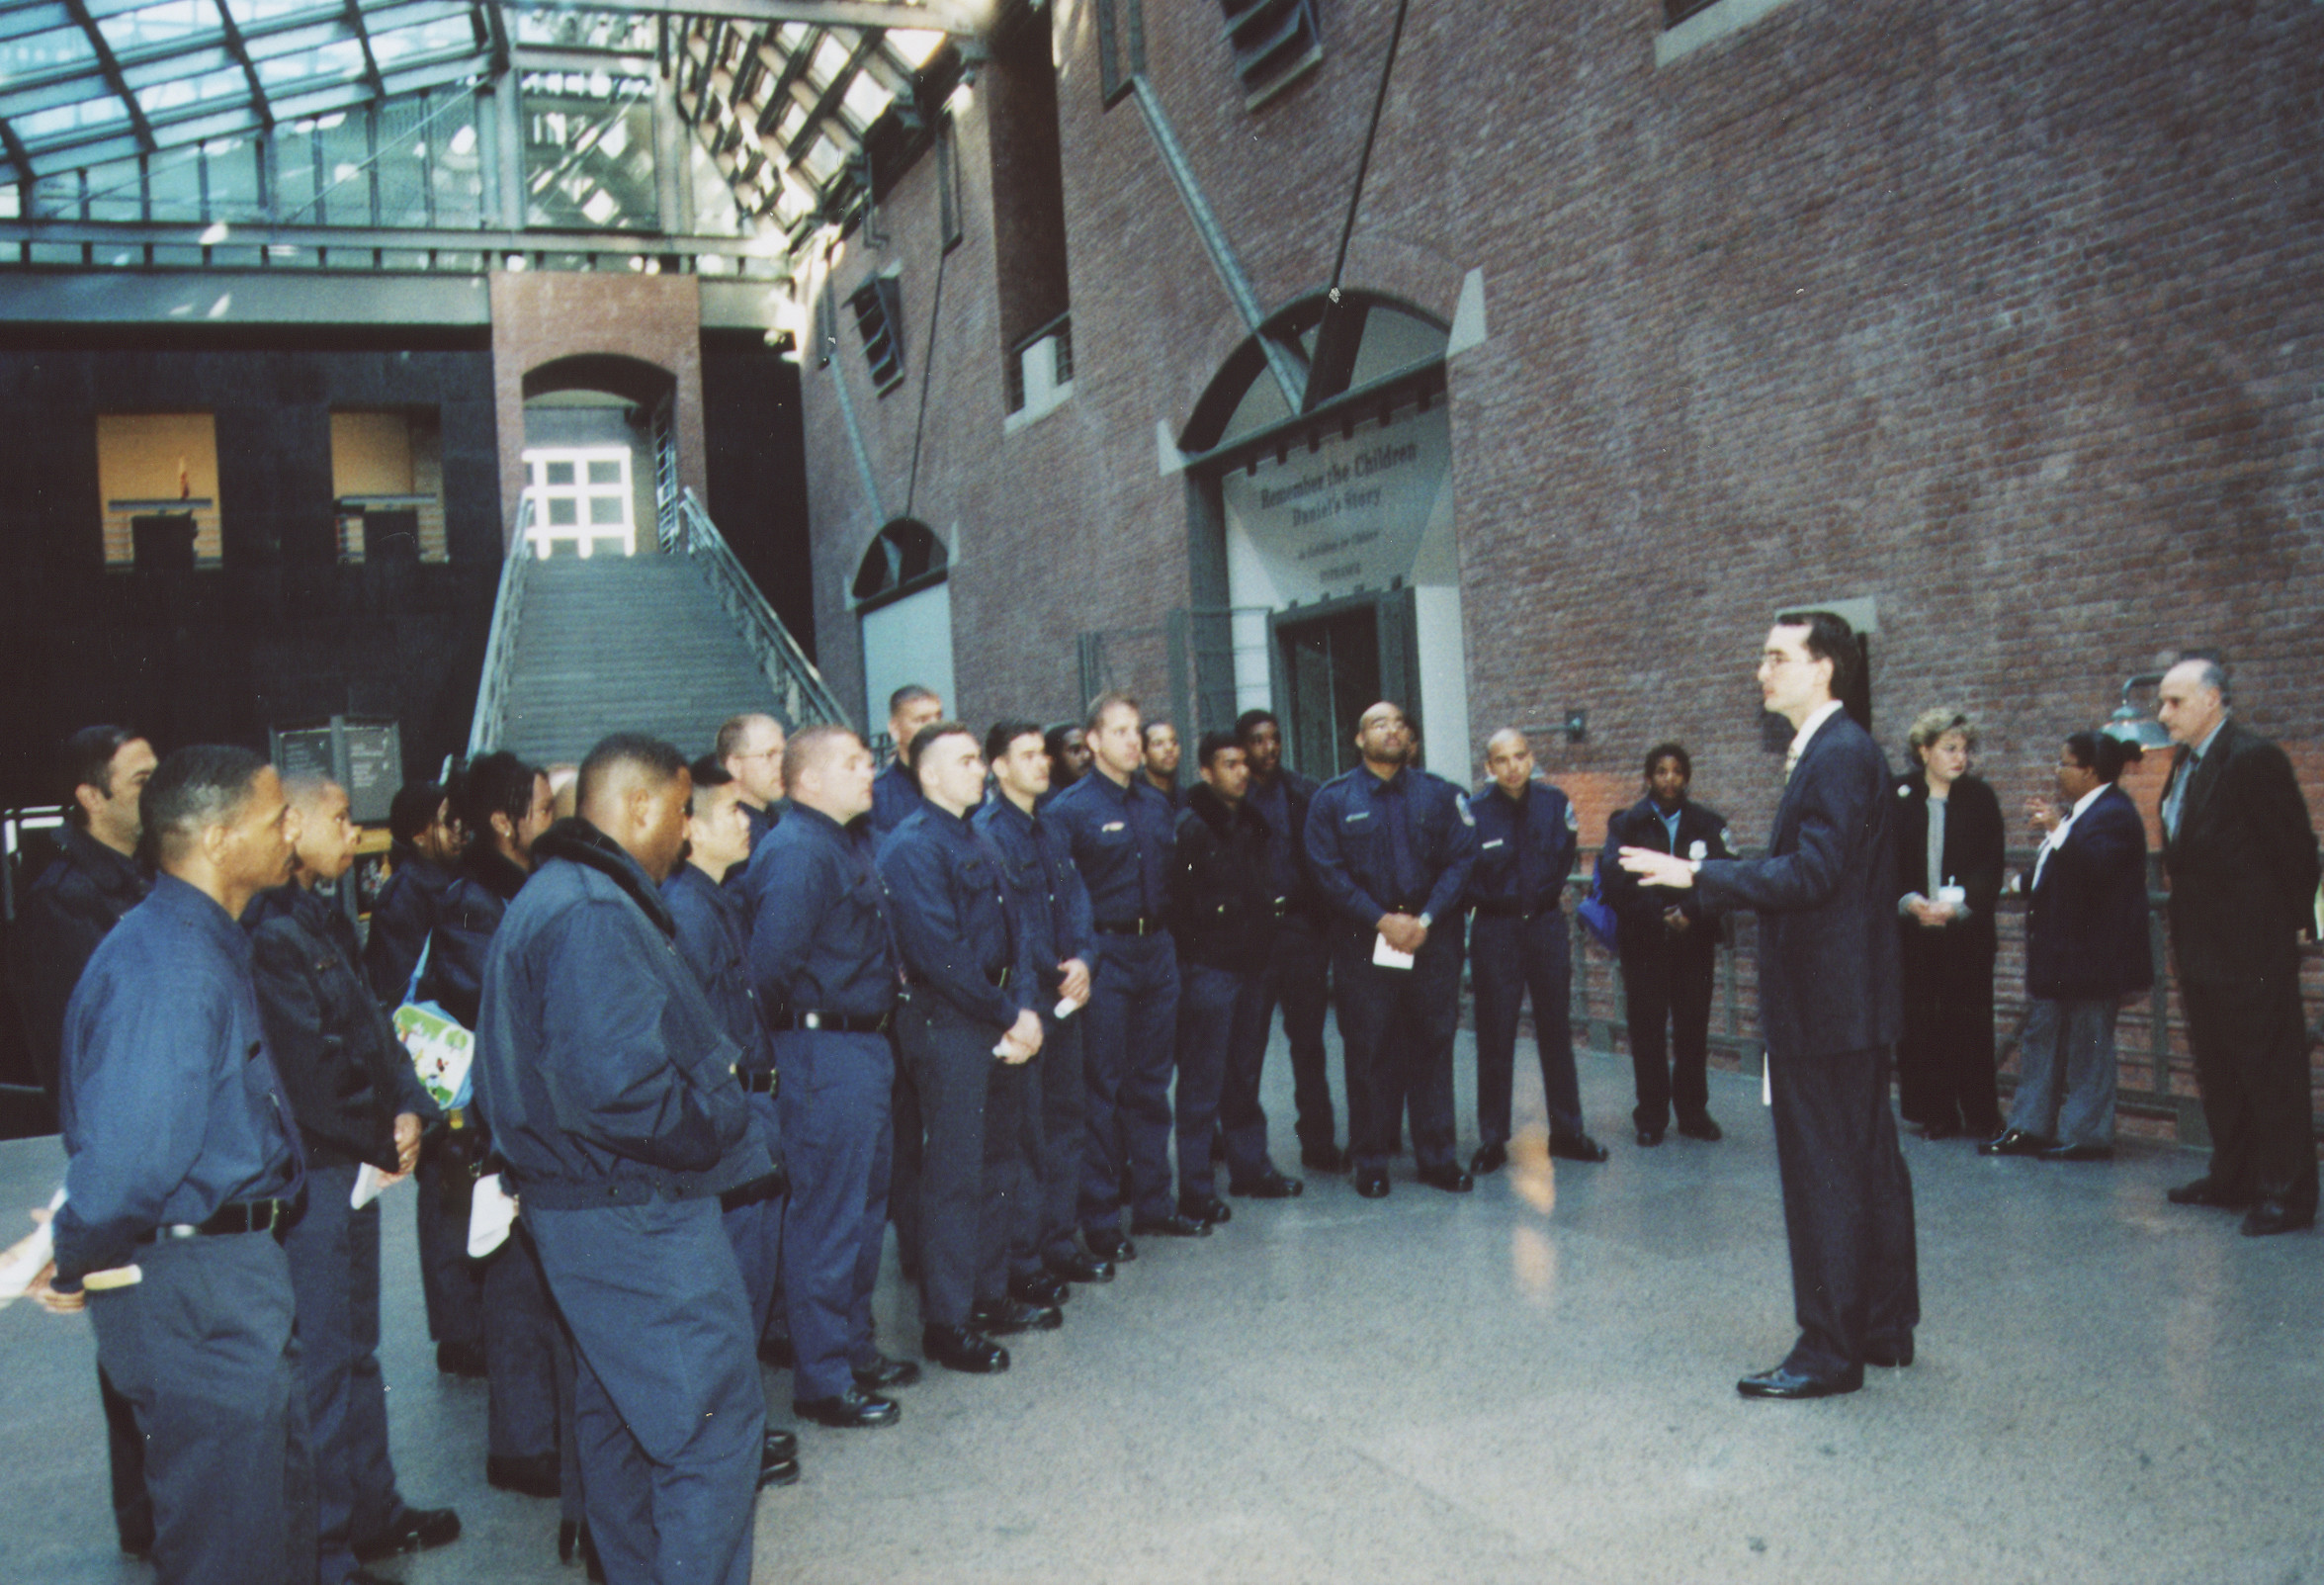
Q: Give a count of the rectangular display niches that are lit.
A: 2